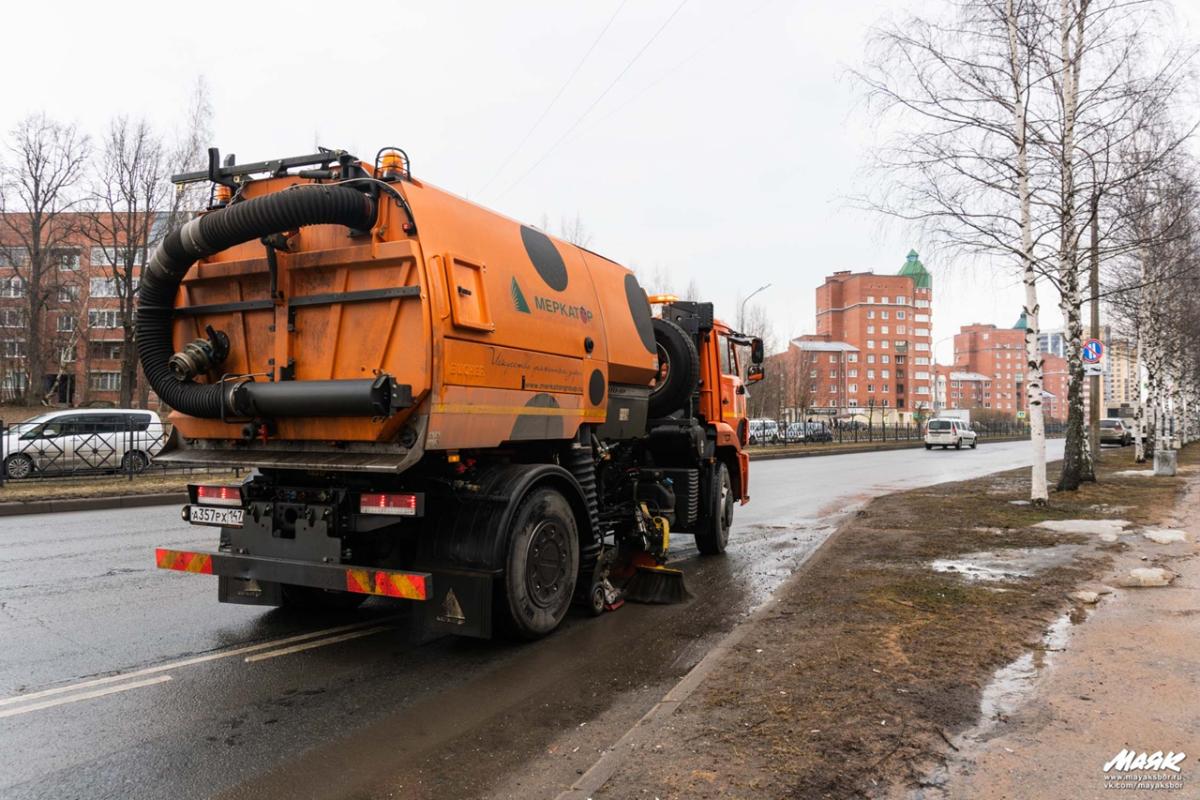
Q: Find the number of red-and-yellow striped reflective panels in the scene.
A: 2